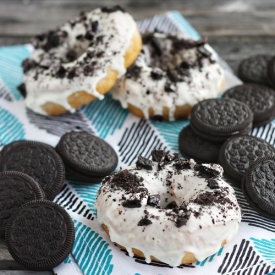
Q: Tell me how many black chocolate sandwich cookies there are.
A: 11